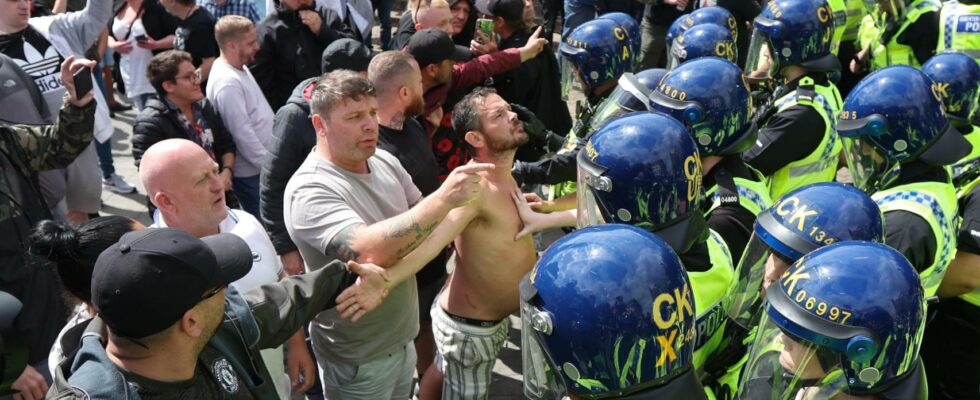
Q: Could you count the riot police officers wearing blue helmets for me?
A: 14